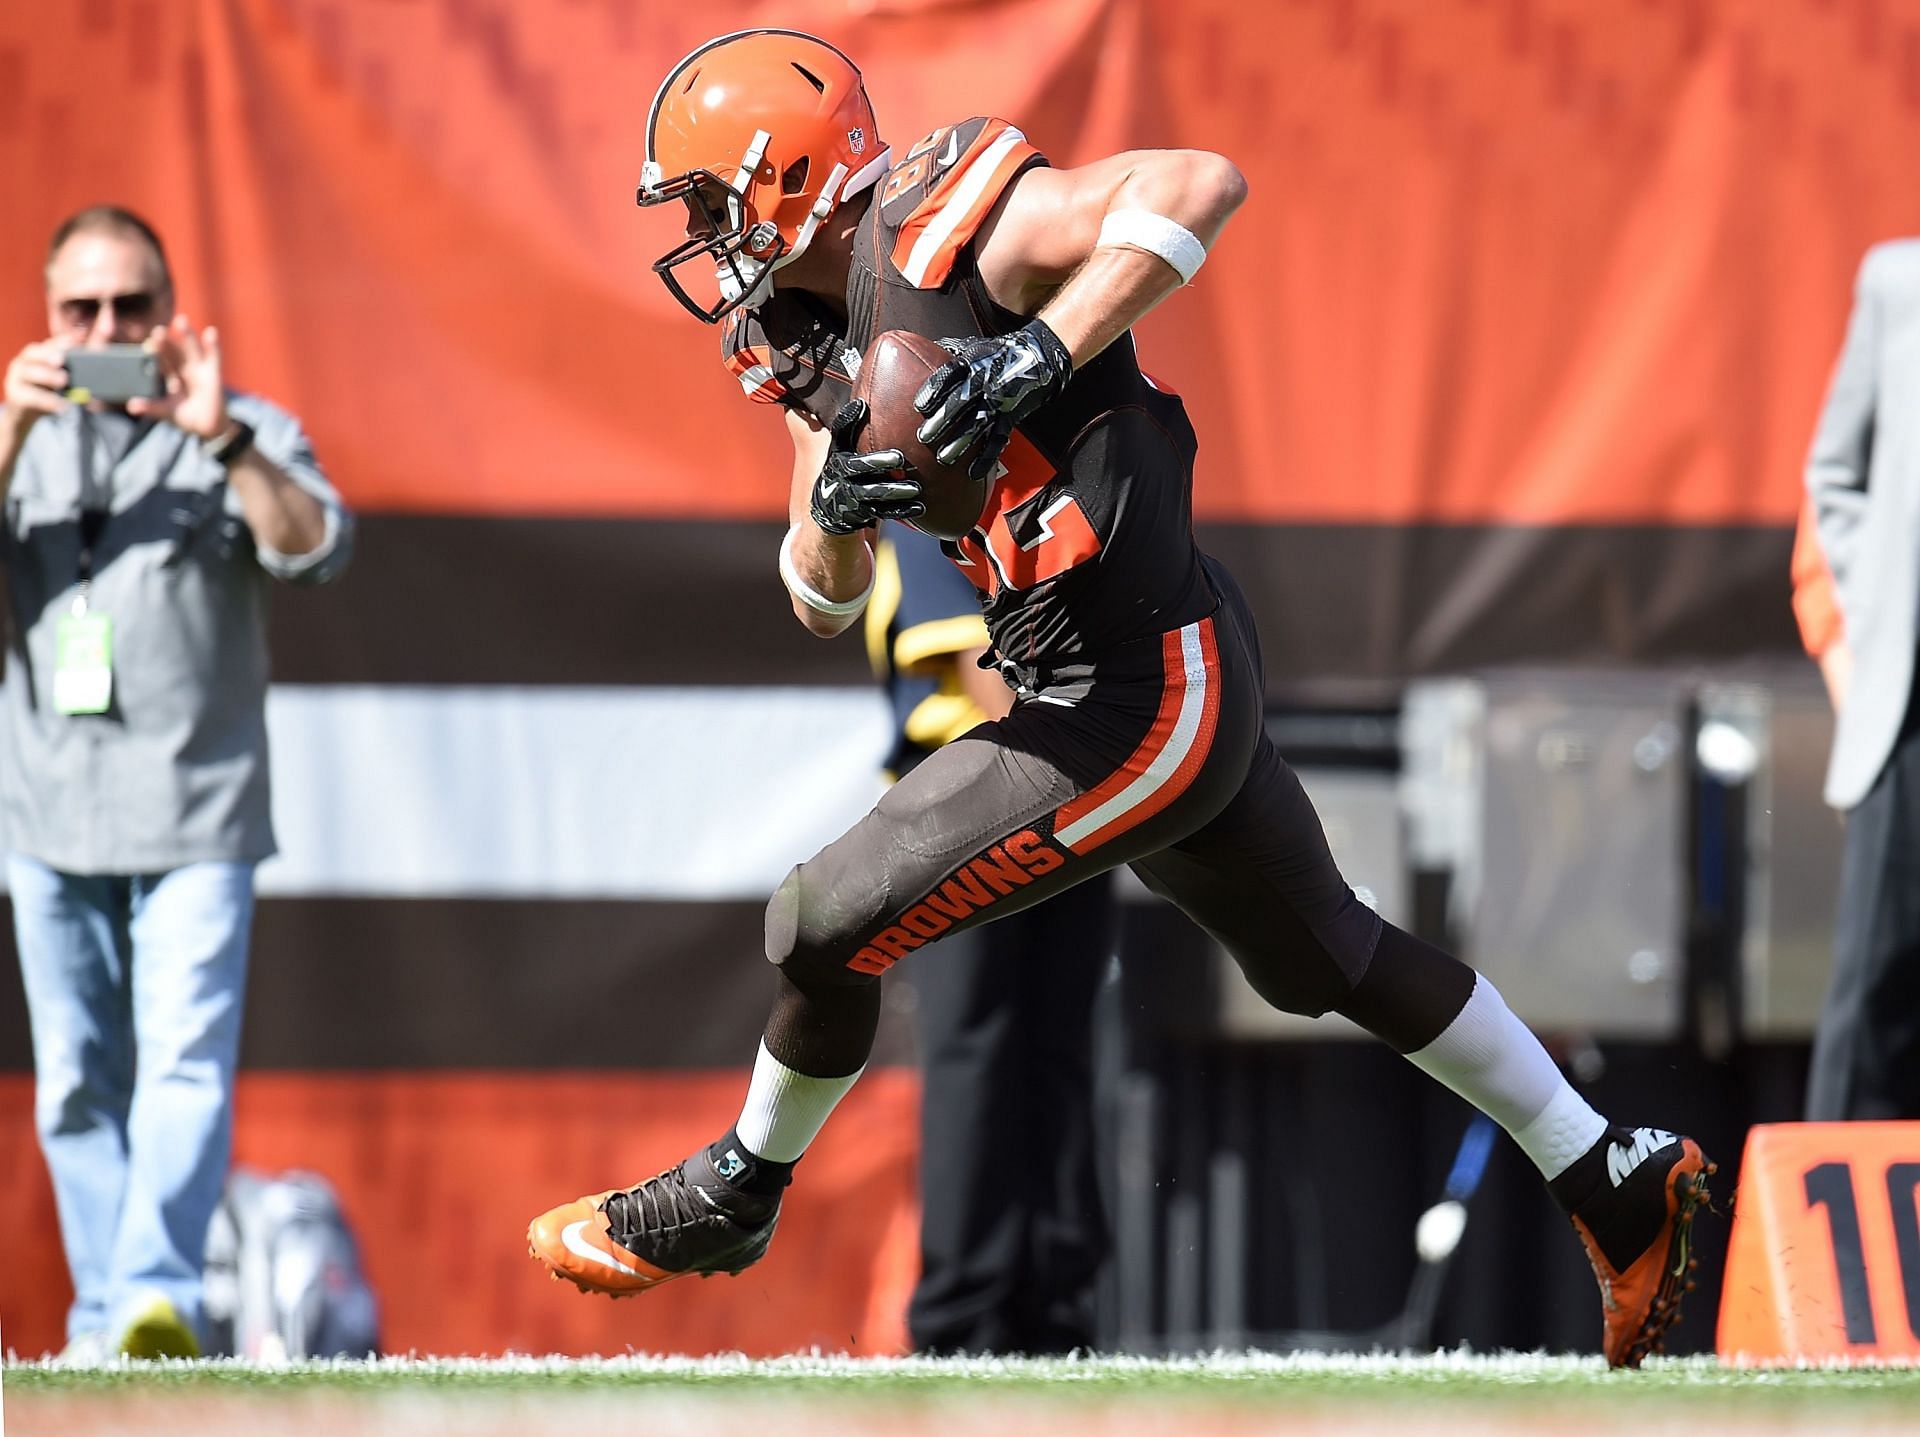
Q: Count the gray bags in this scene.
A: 1